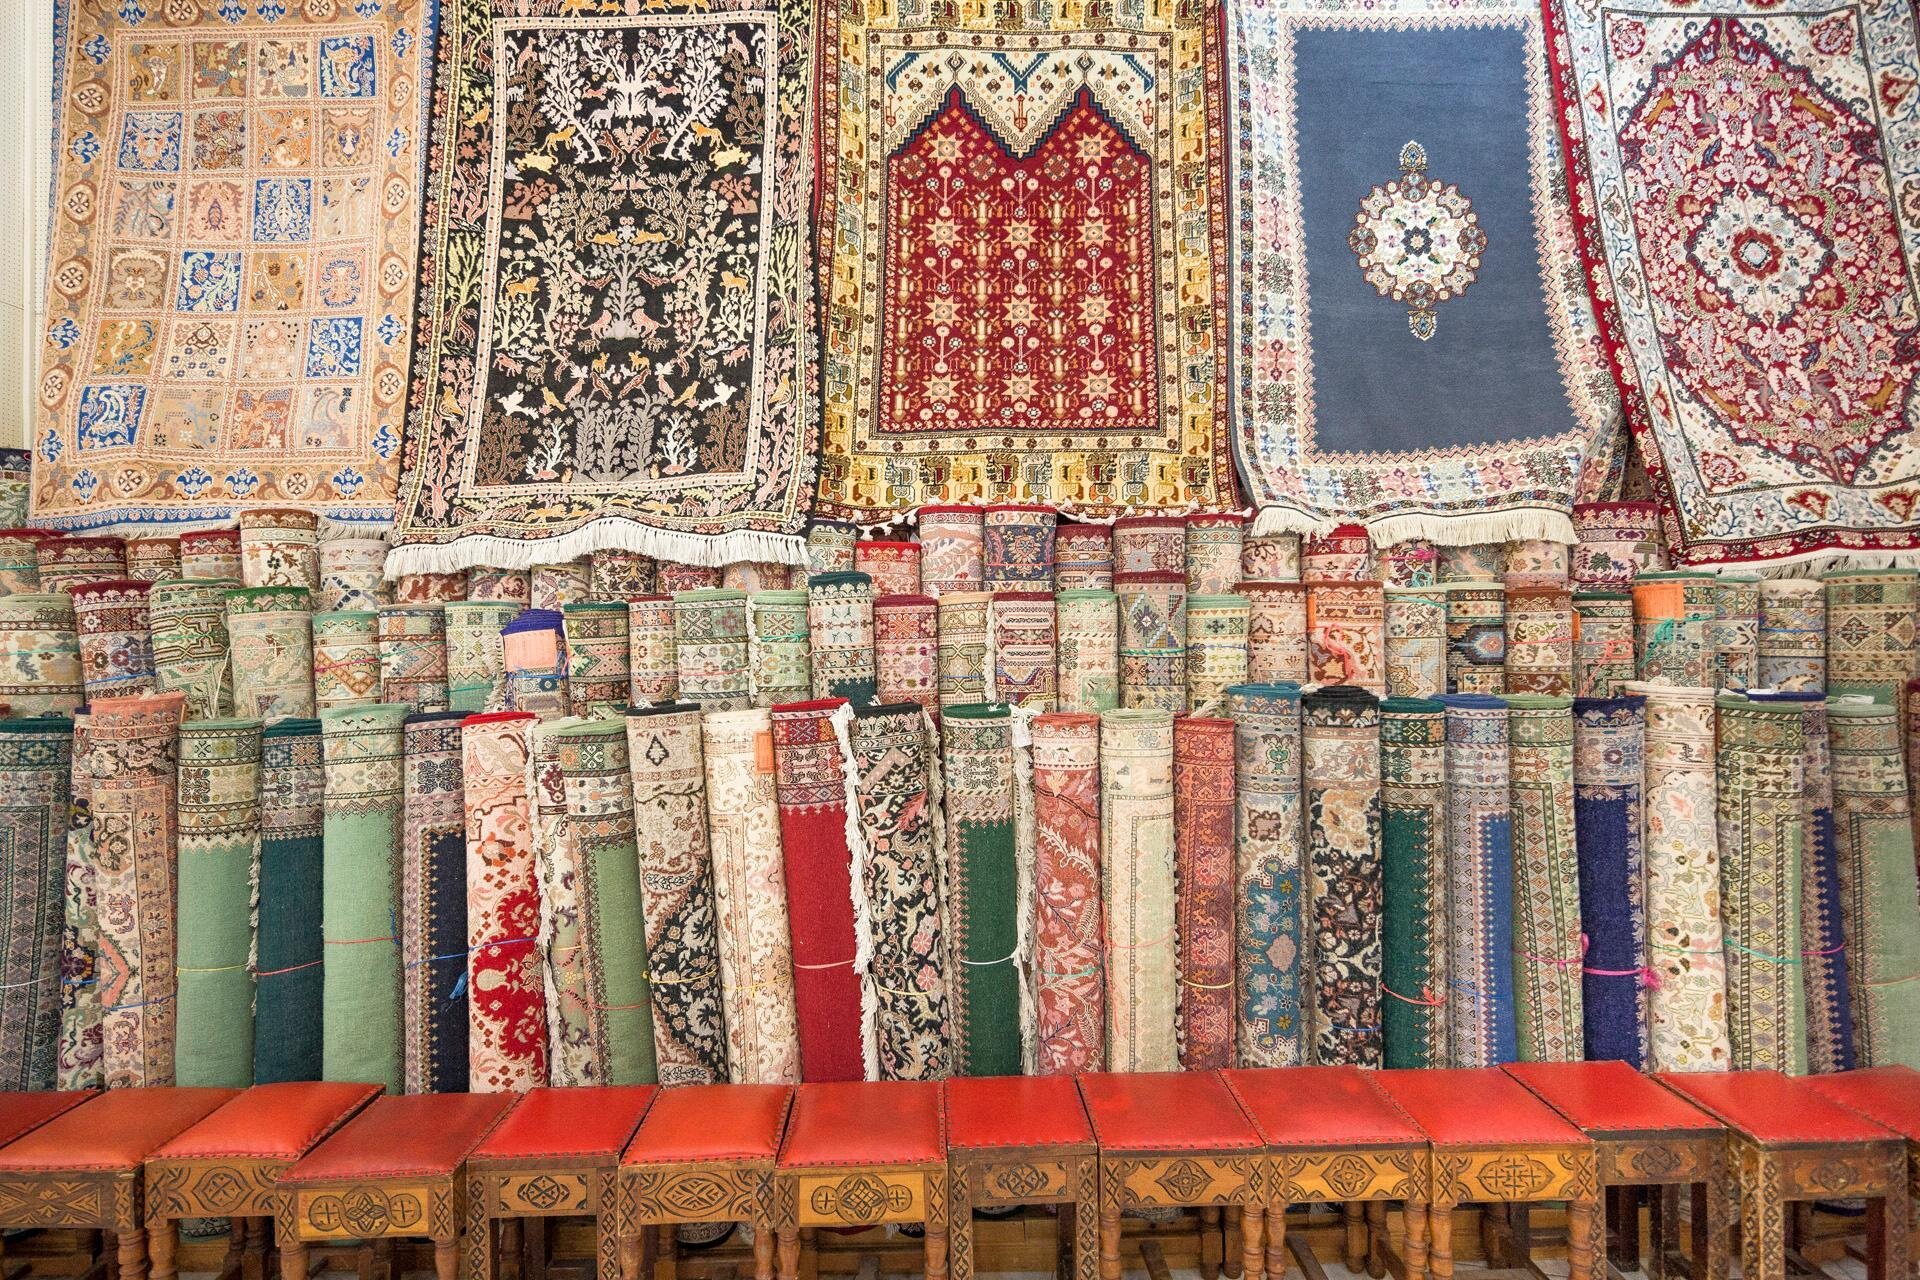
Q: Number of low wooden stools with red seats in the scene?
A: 14